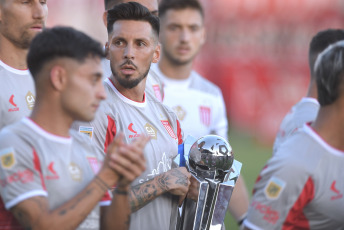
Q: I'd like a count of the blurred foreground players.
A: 2